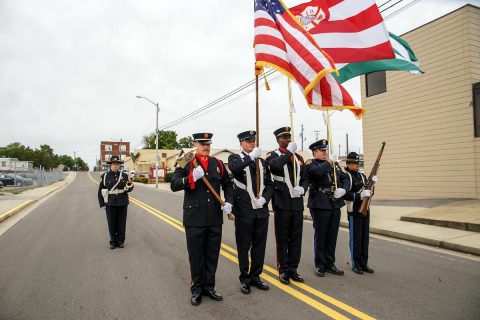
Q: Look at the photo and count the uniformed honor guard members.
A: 6